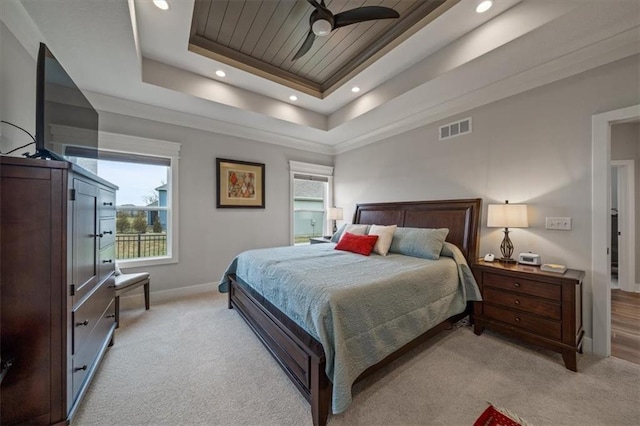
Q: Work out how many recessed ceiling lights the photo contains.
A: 5